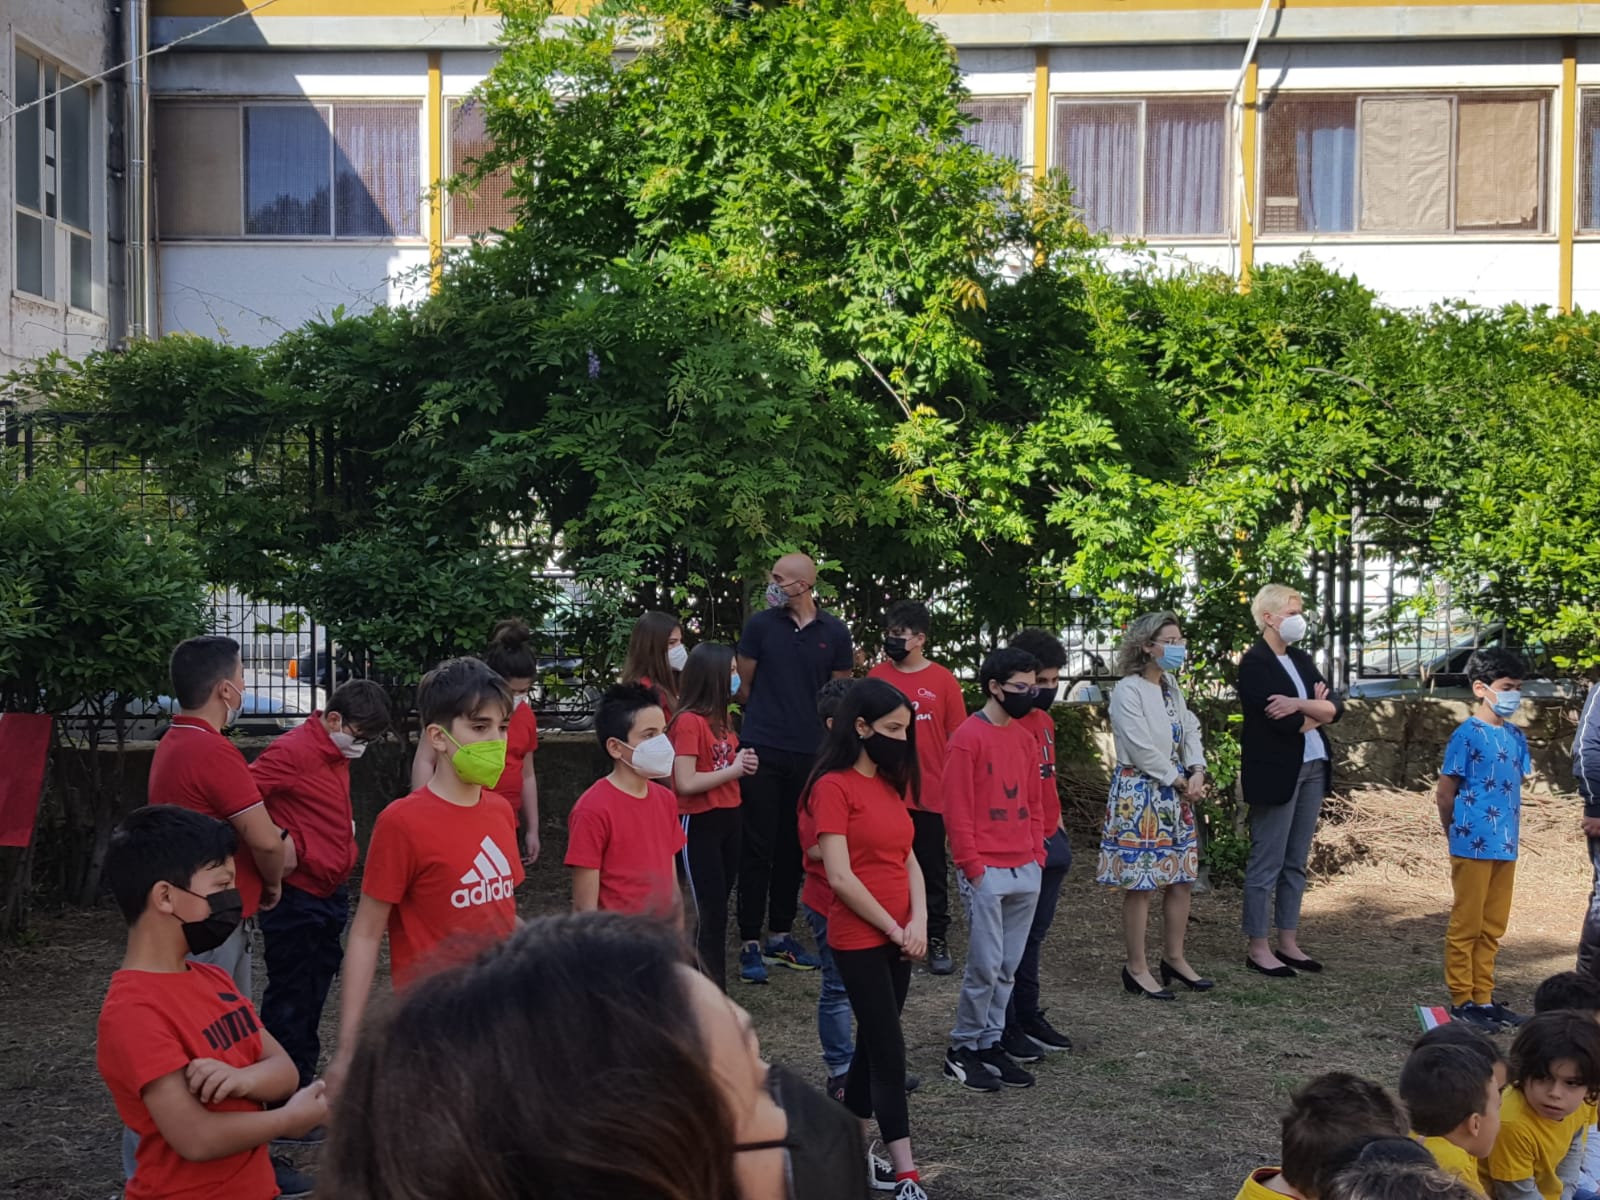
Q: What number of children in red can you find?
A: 13